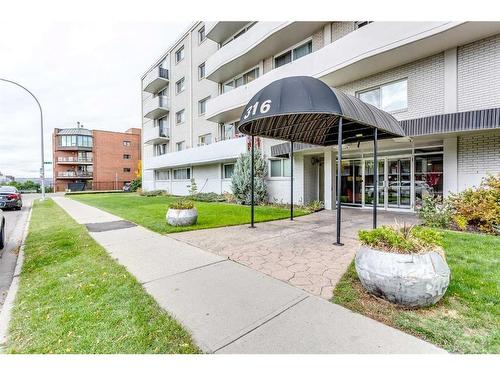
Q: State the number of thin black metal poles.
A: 4